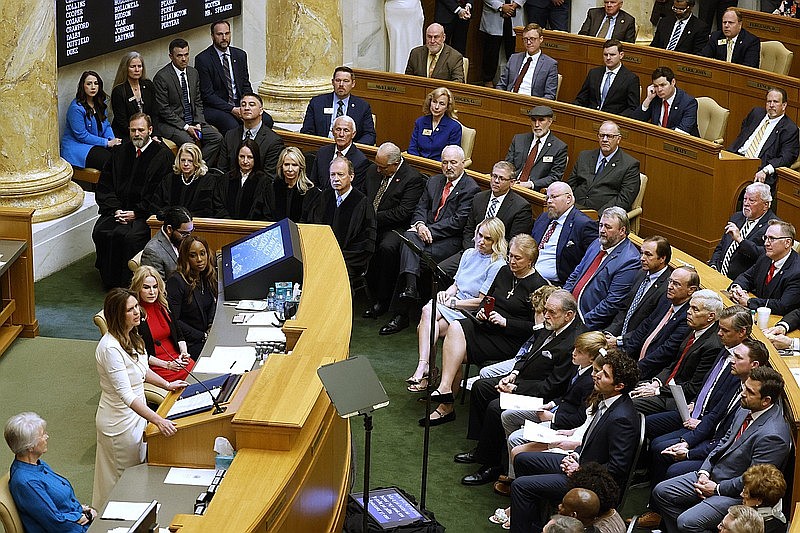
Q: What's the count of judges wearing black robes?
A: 5